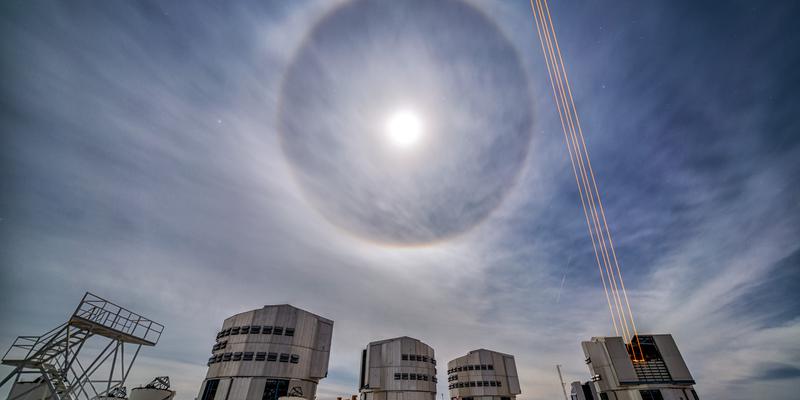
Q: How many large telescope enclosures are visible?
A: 4